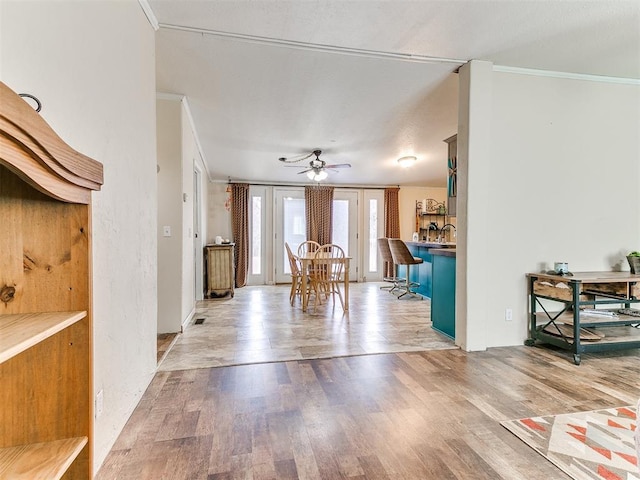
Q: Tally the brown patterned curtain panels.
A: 3